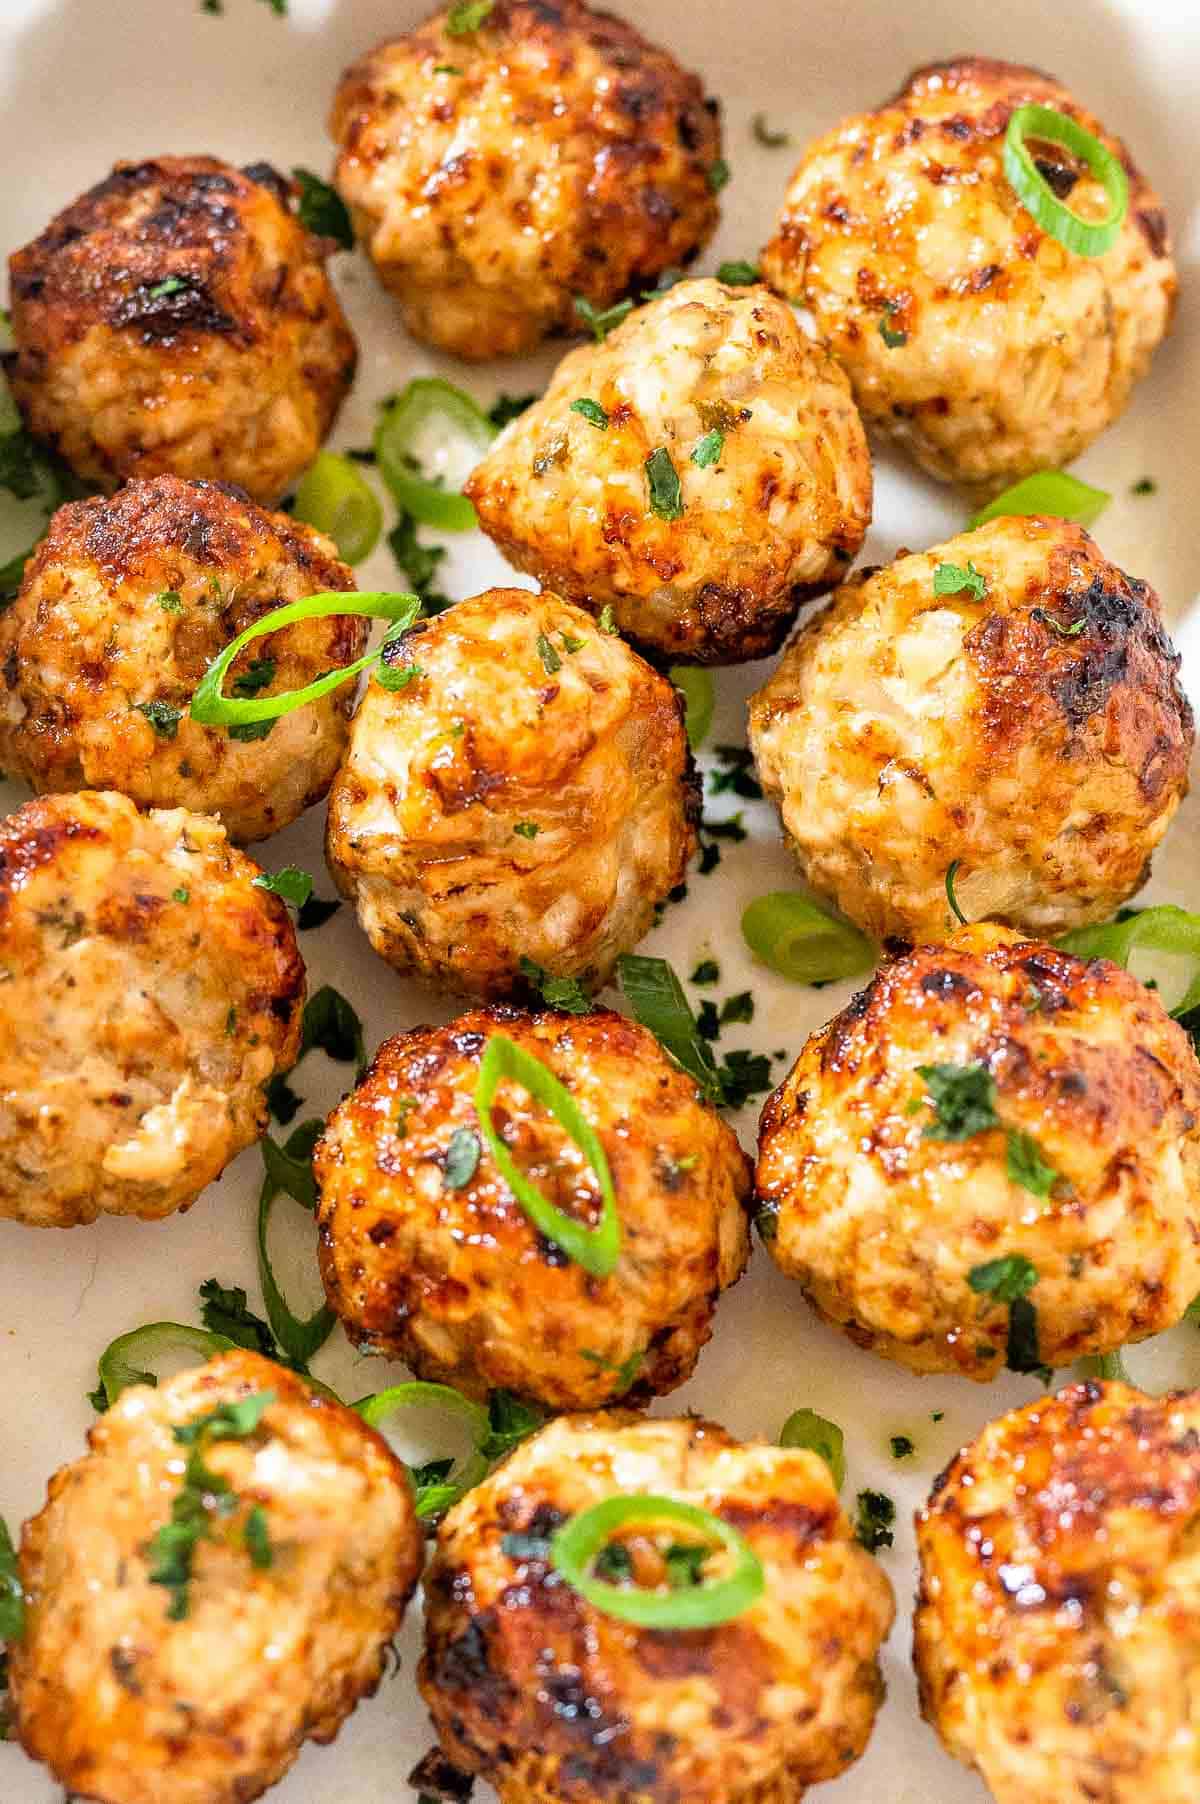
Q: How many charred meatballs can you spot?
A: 13